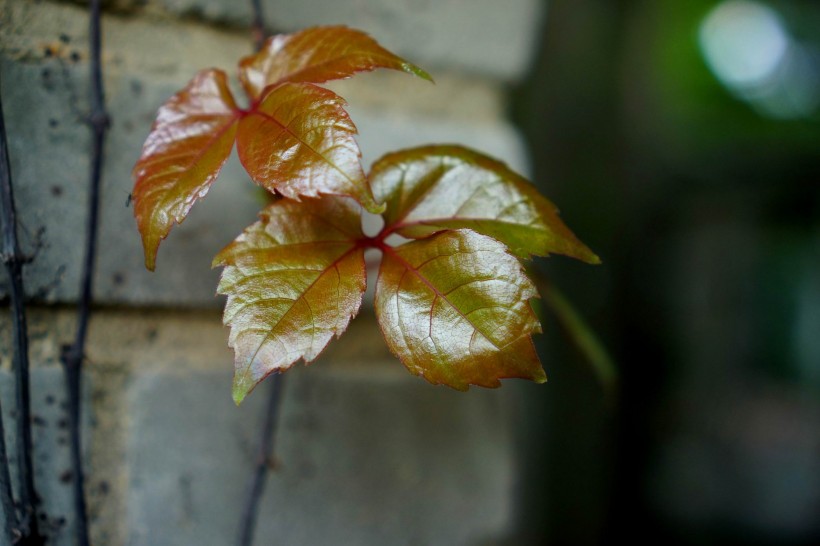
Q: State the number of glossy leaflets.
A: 6